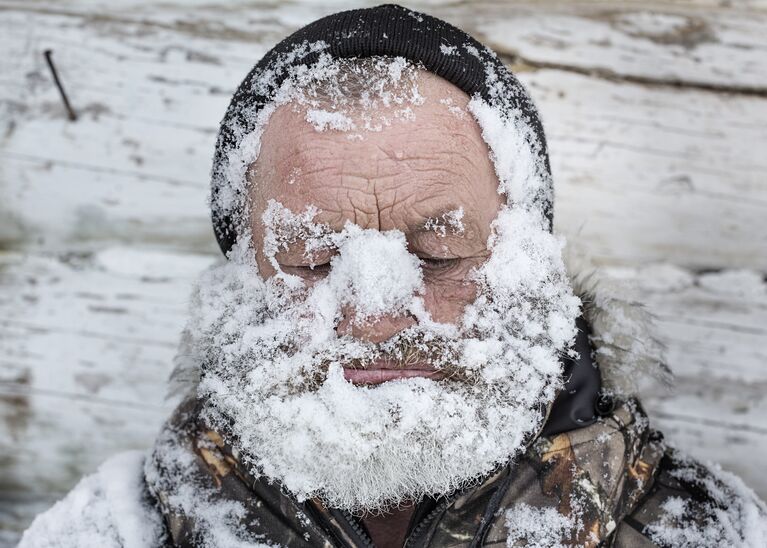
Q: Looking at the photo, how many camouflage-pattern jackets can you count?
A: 1